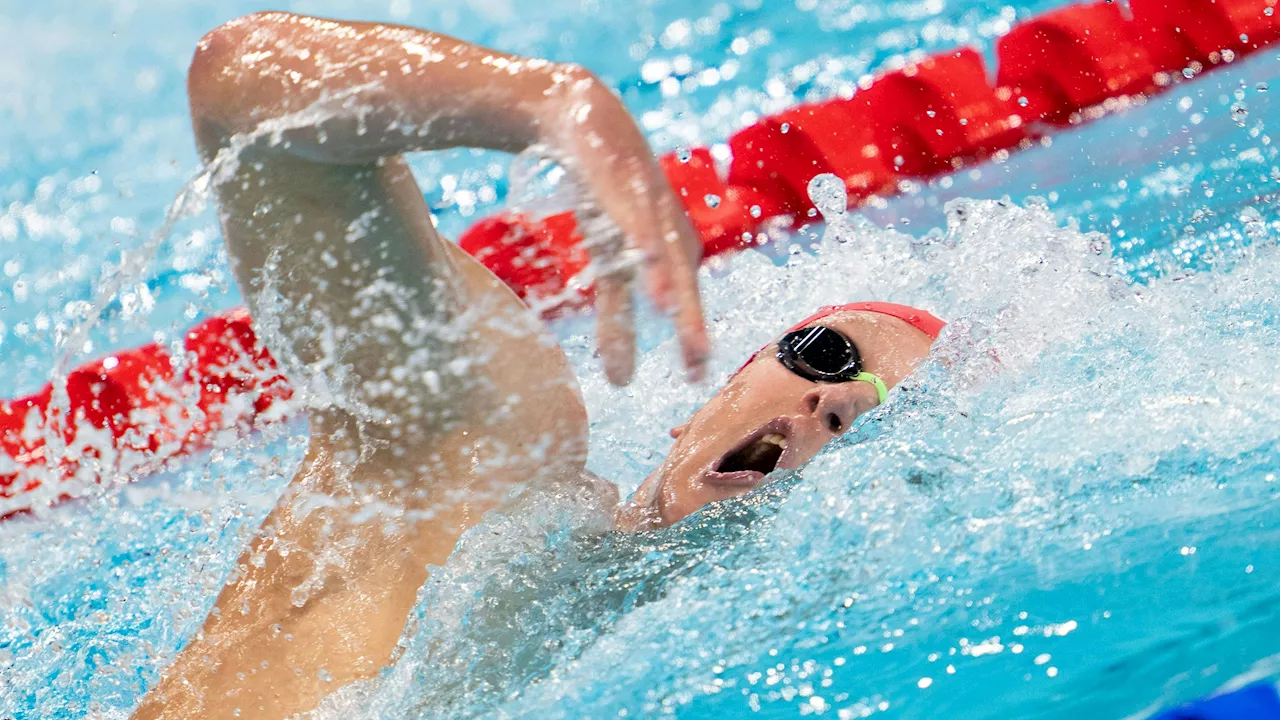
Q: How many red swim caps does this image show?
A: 1